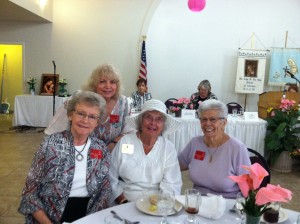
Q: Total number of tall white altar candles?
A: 0